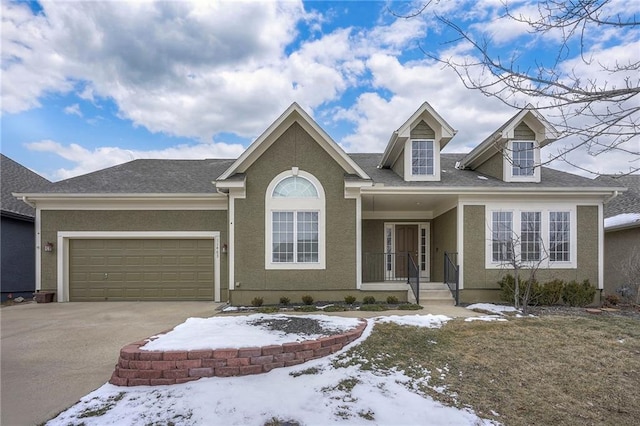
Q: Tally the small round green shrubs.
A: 6